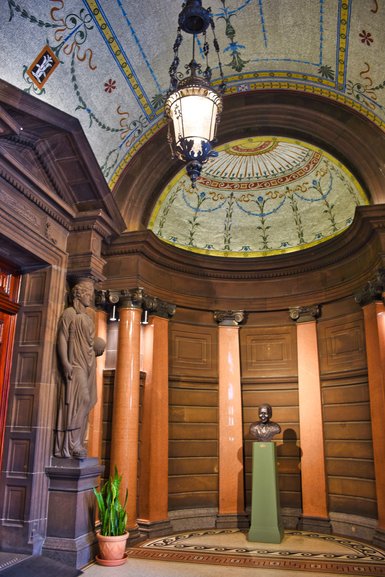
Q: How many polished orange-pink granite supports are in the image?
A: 6